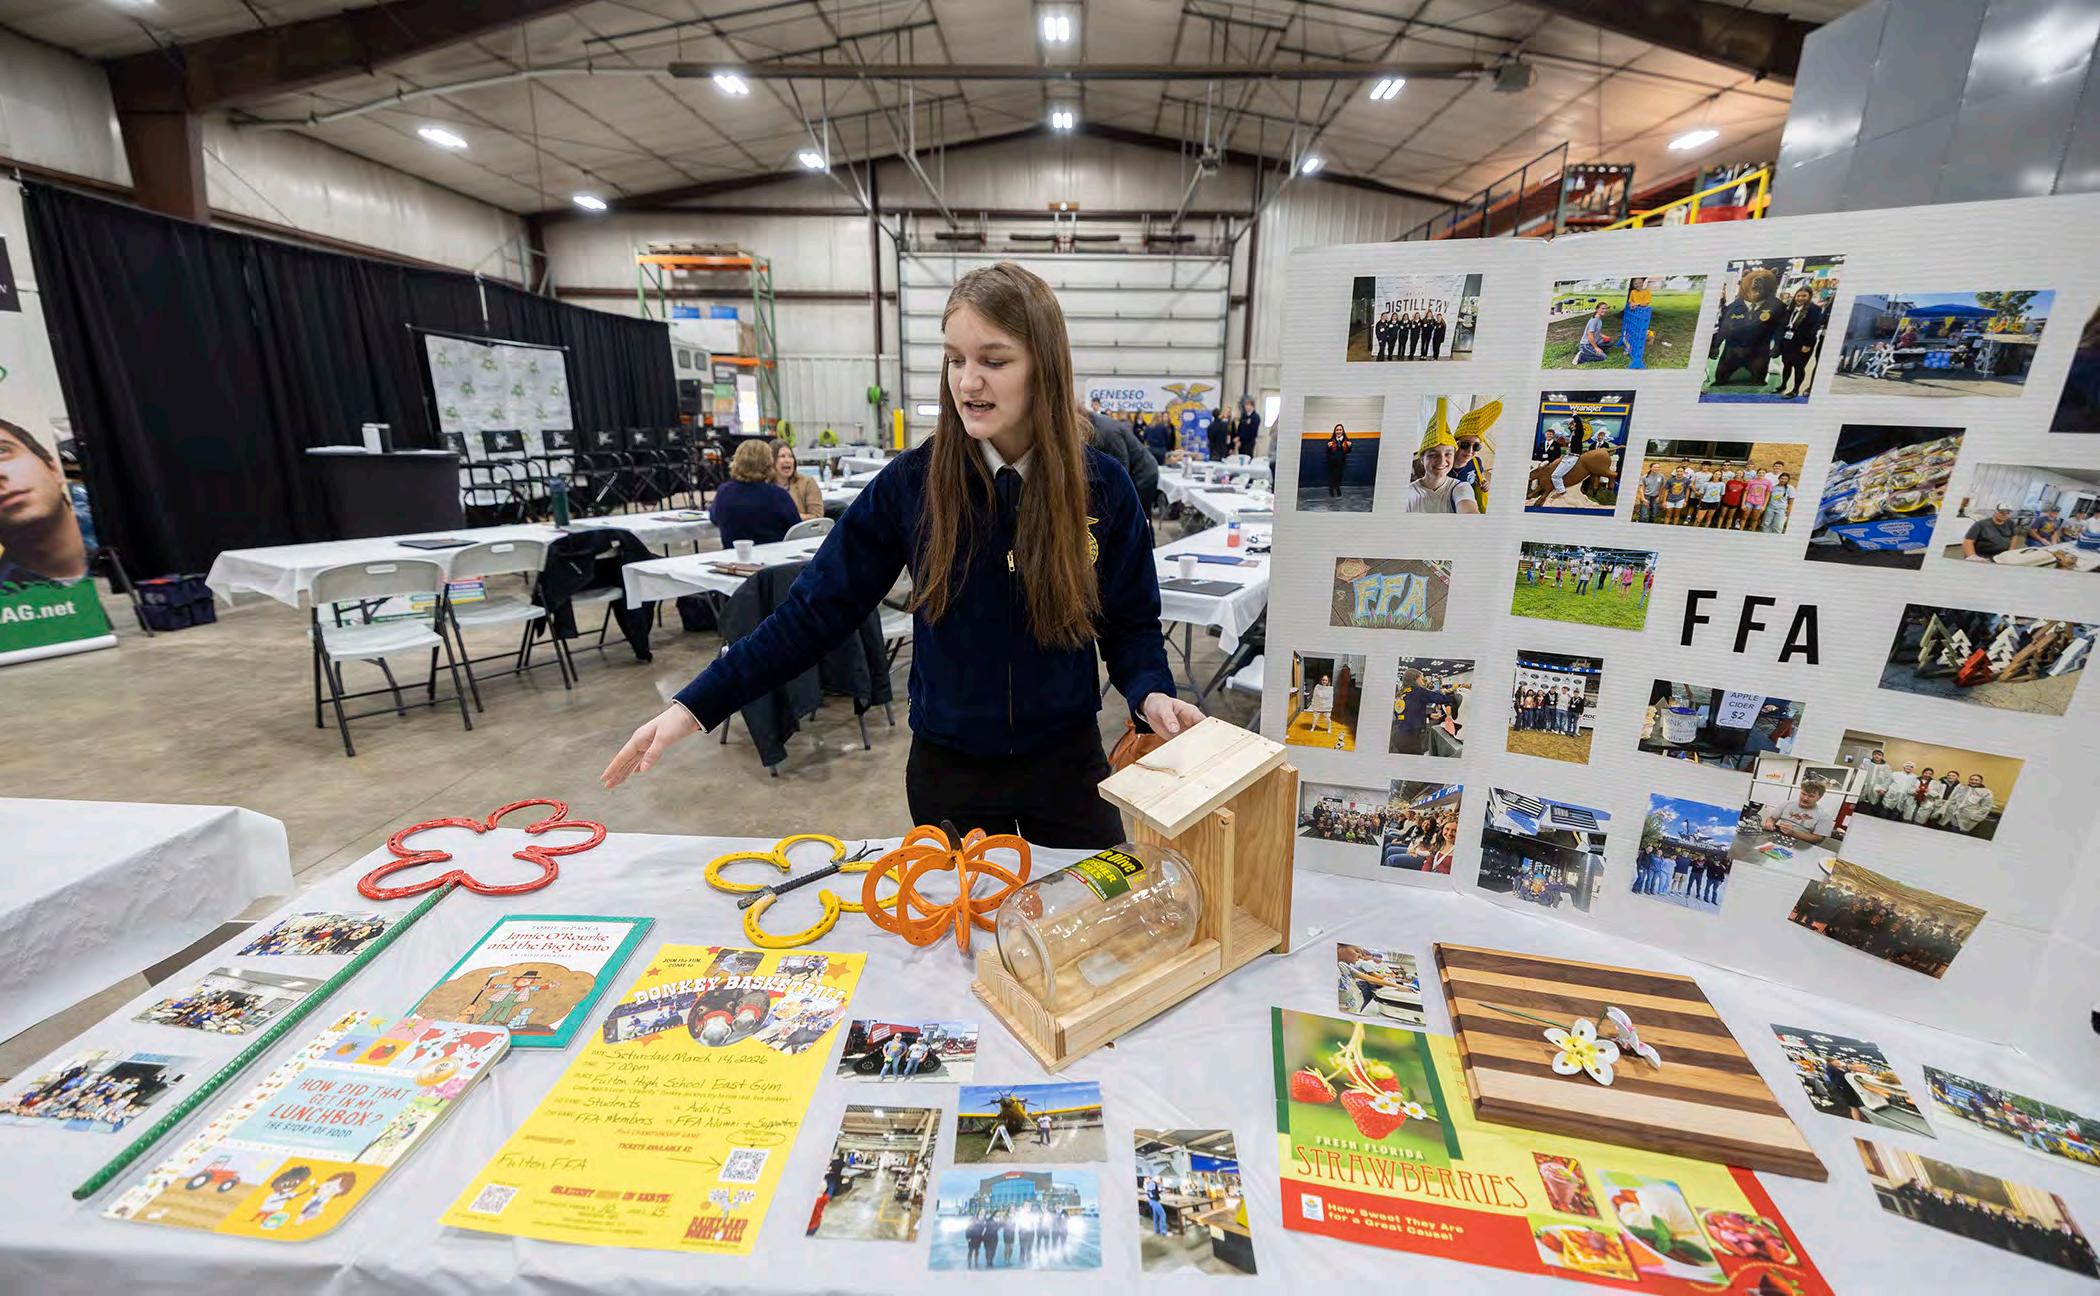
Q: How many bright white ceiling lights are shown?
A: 9